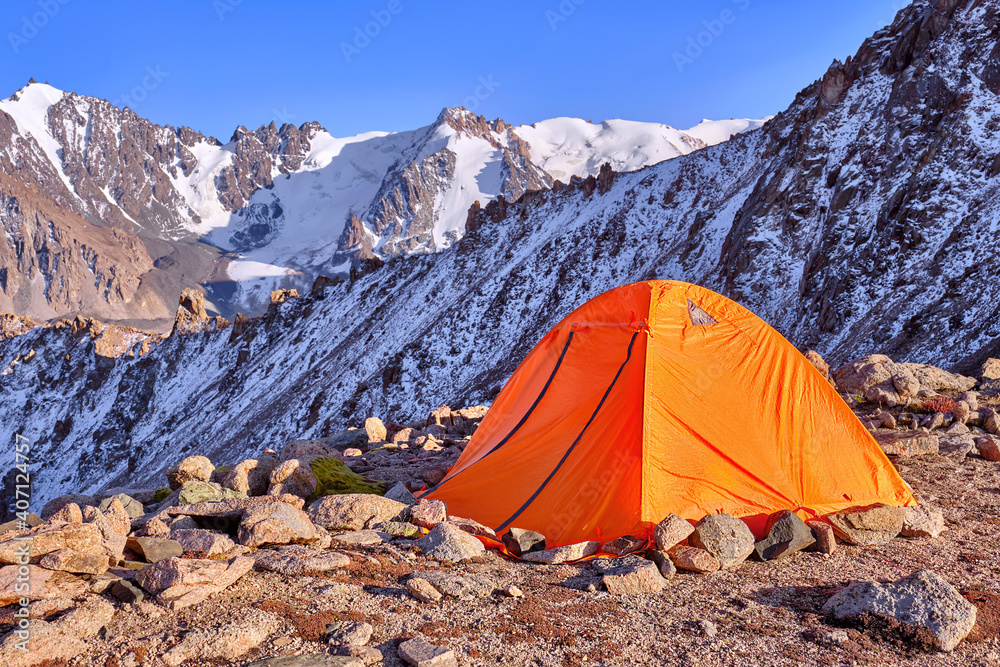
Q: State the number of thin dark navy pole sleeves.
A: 2